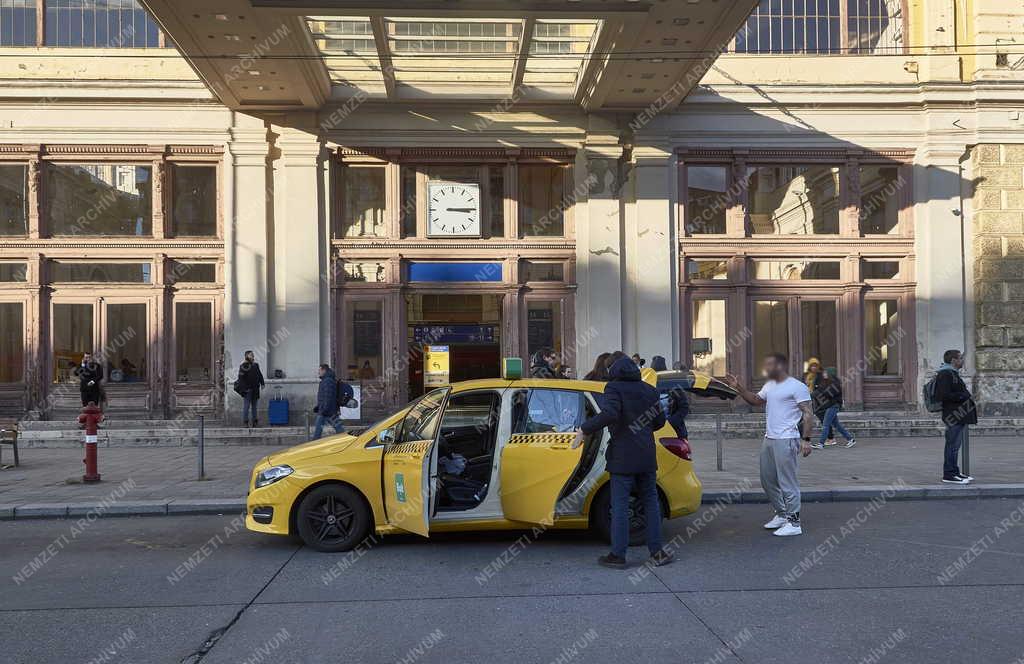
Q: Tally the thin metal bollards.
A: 4